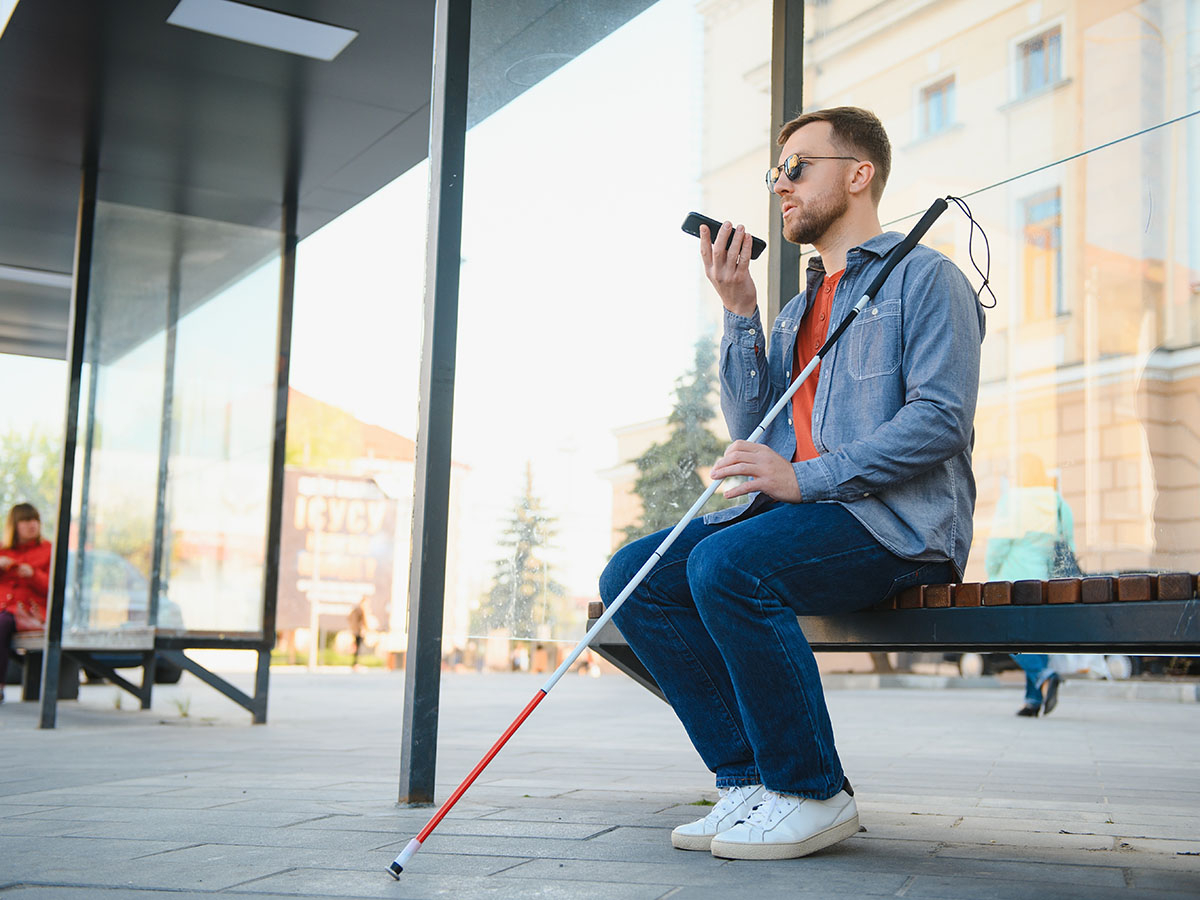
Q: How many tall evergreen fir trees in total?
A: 2